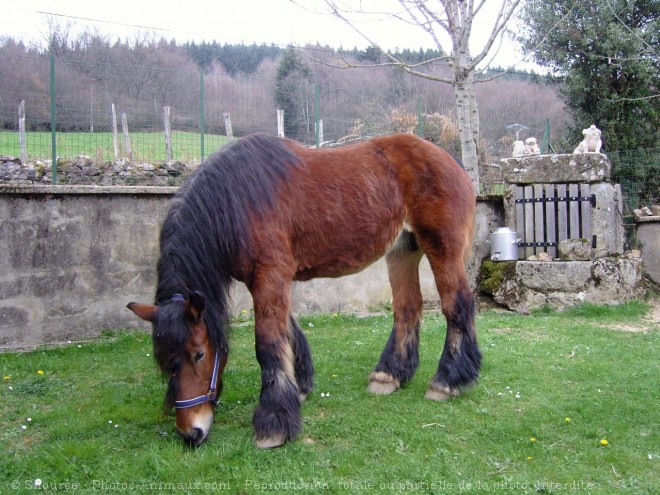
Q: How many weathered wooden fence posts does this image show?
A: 7